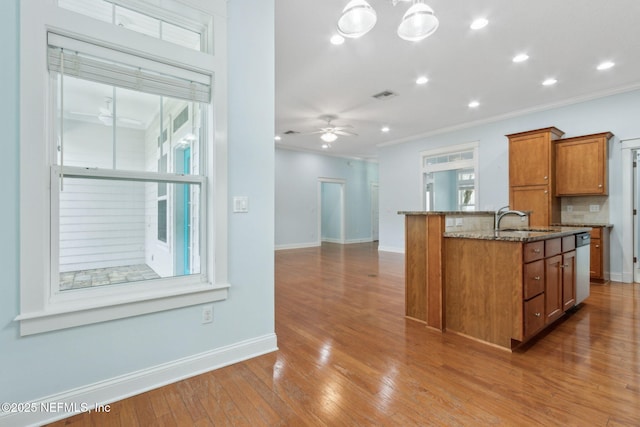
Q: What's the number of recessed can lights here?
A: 10